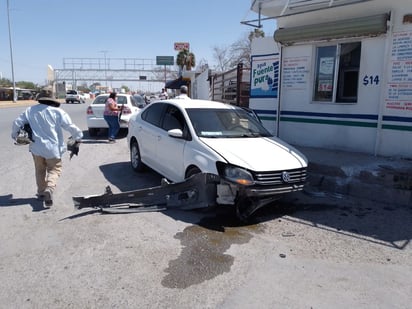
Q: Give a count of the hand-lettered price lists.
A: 2